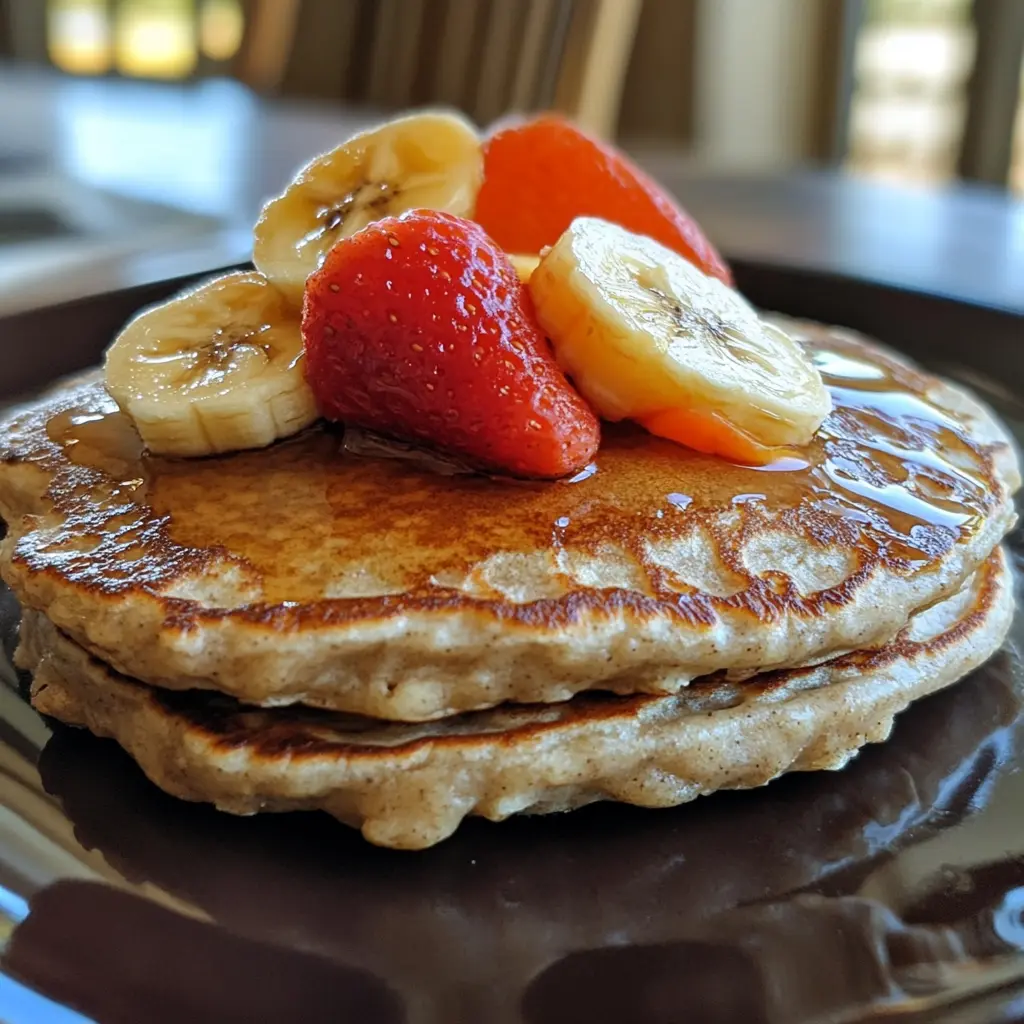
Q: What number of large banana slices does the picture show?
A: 3